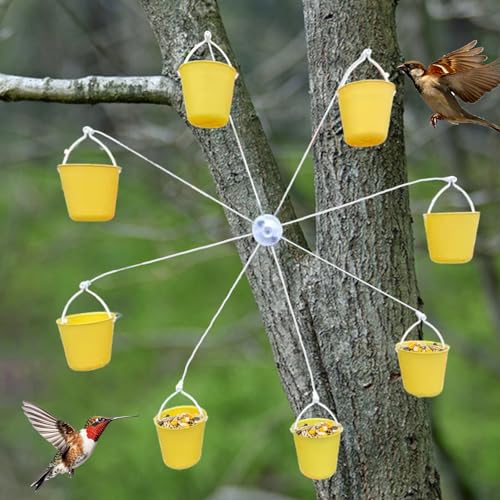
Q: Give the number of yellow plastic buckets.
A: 8